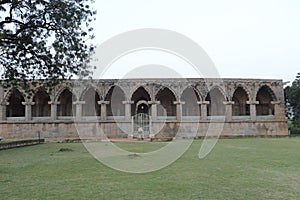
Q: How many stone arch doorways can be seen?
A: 11